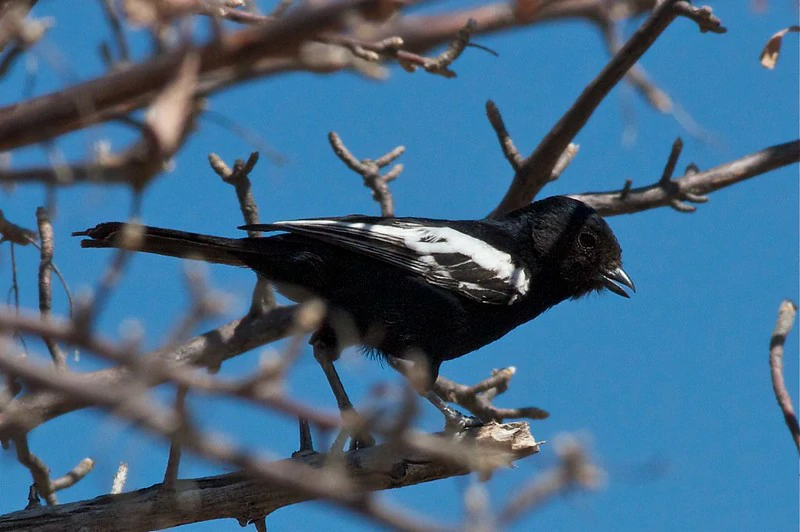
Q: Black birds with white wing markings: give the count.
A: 1